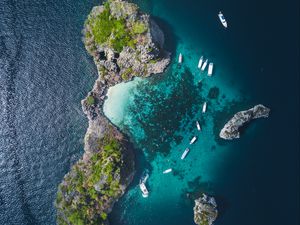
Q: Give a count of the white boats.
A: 11